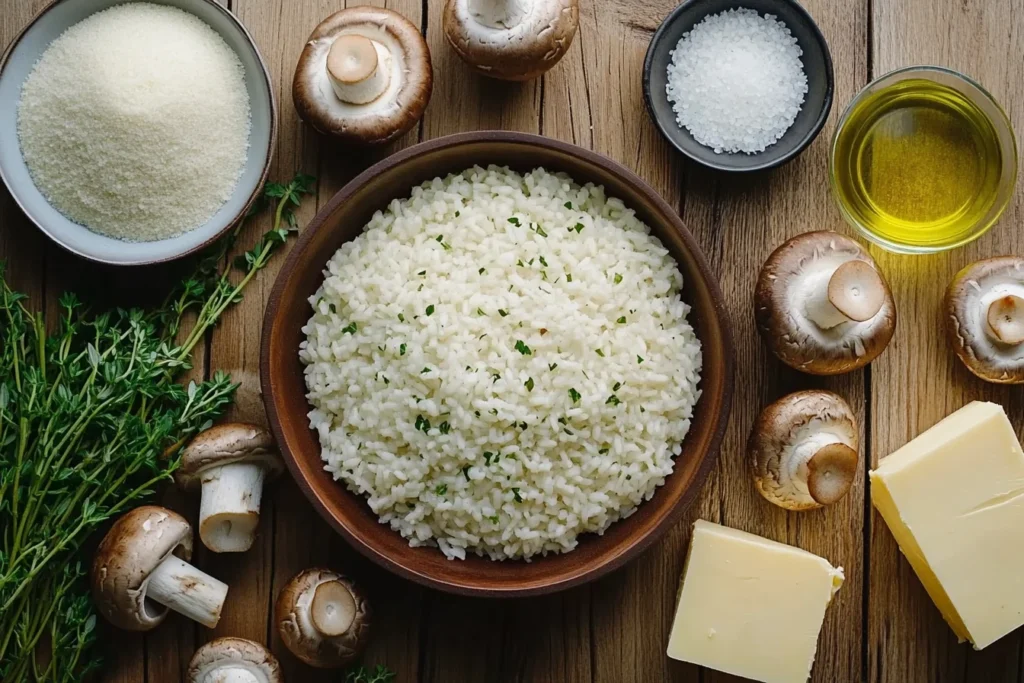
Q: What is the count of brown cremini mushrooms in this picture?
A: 9